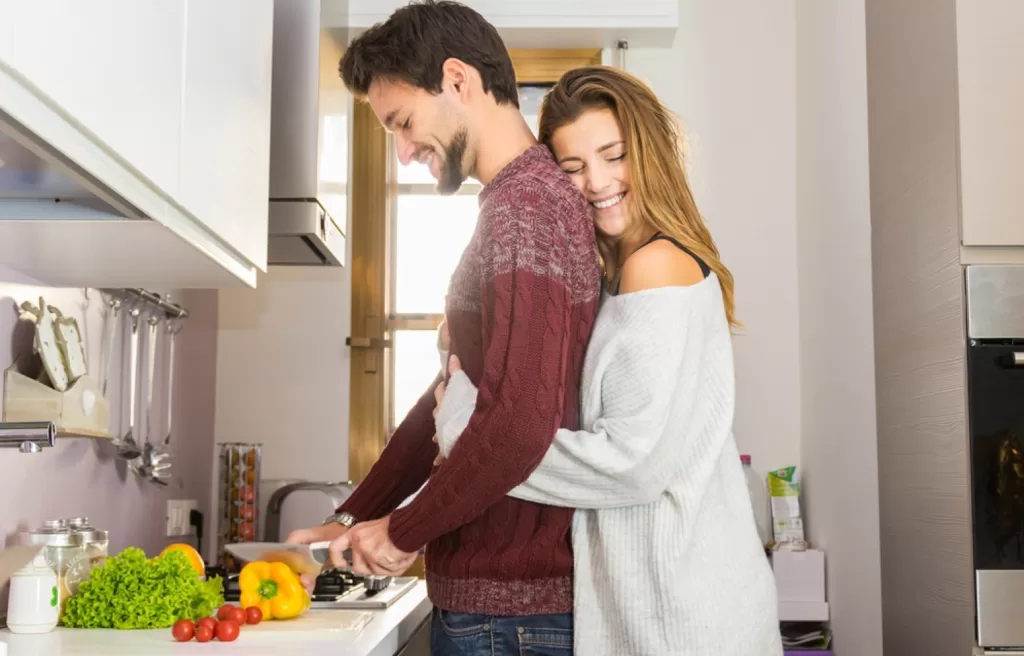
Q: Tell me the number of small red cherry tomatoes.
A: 7